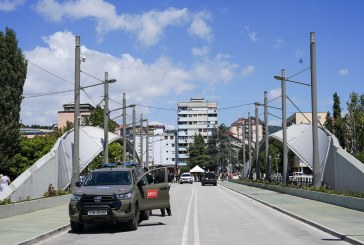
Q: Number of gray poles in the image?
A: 12